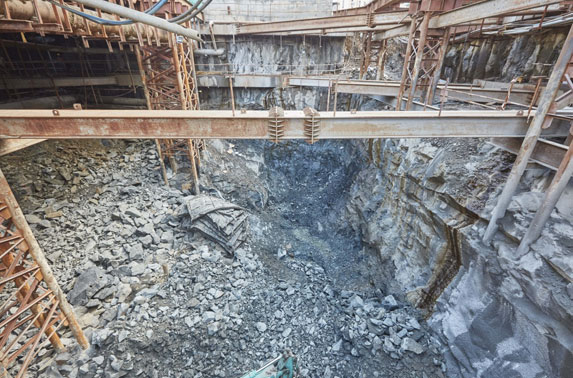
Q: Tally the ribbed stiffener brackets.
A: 2